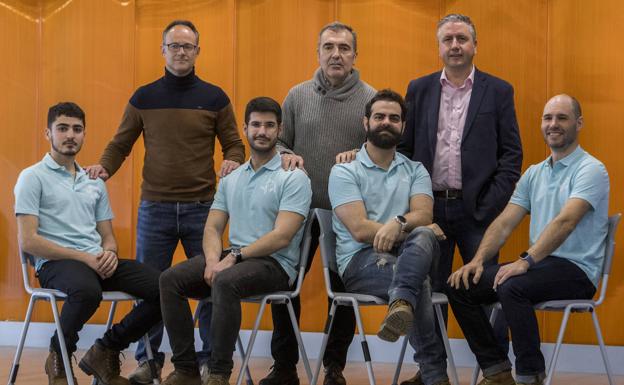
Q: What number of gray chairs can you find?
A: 4